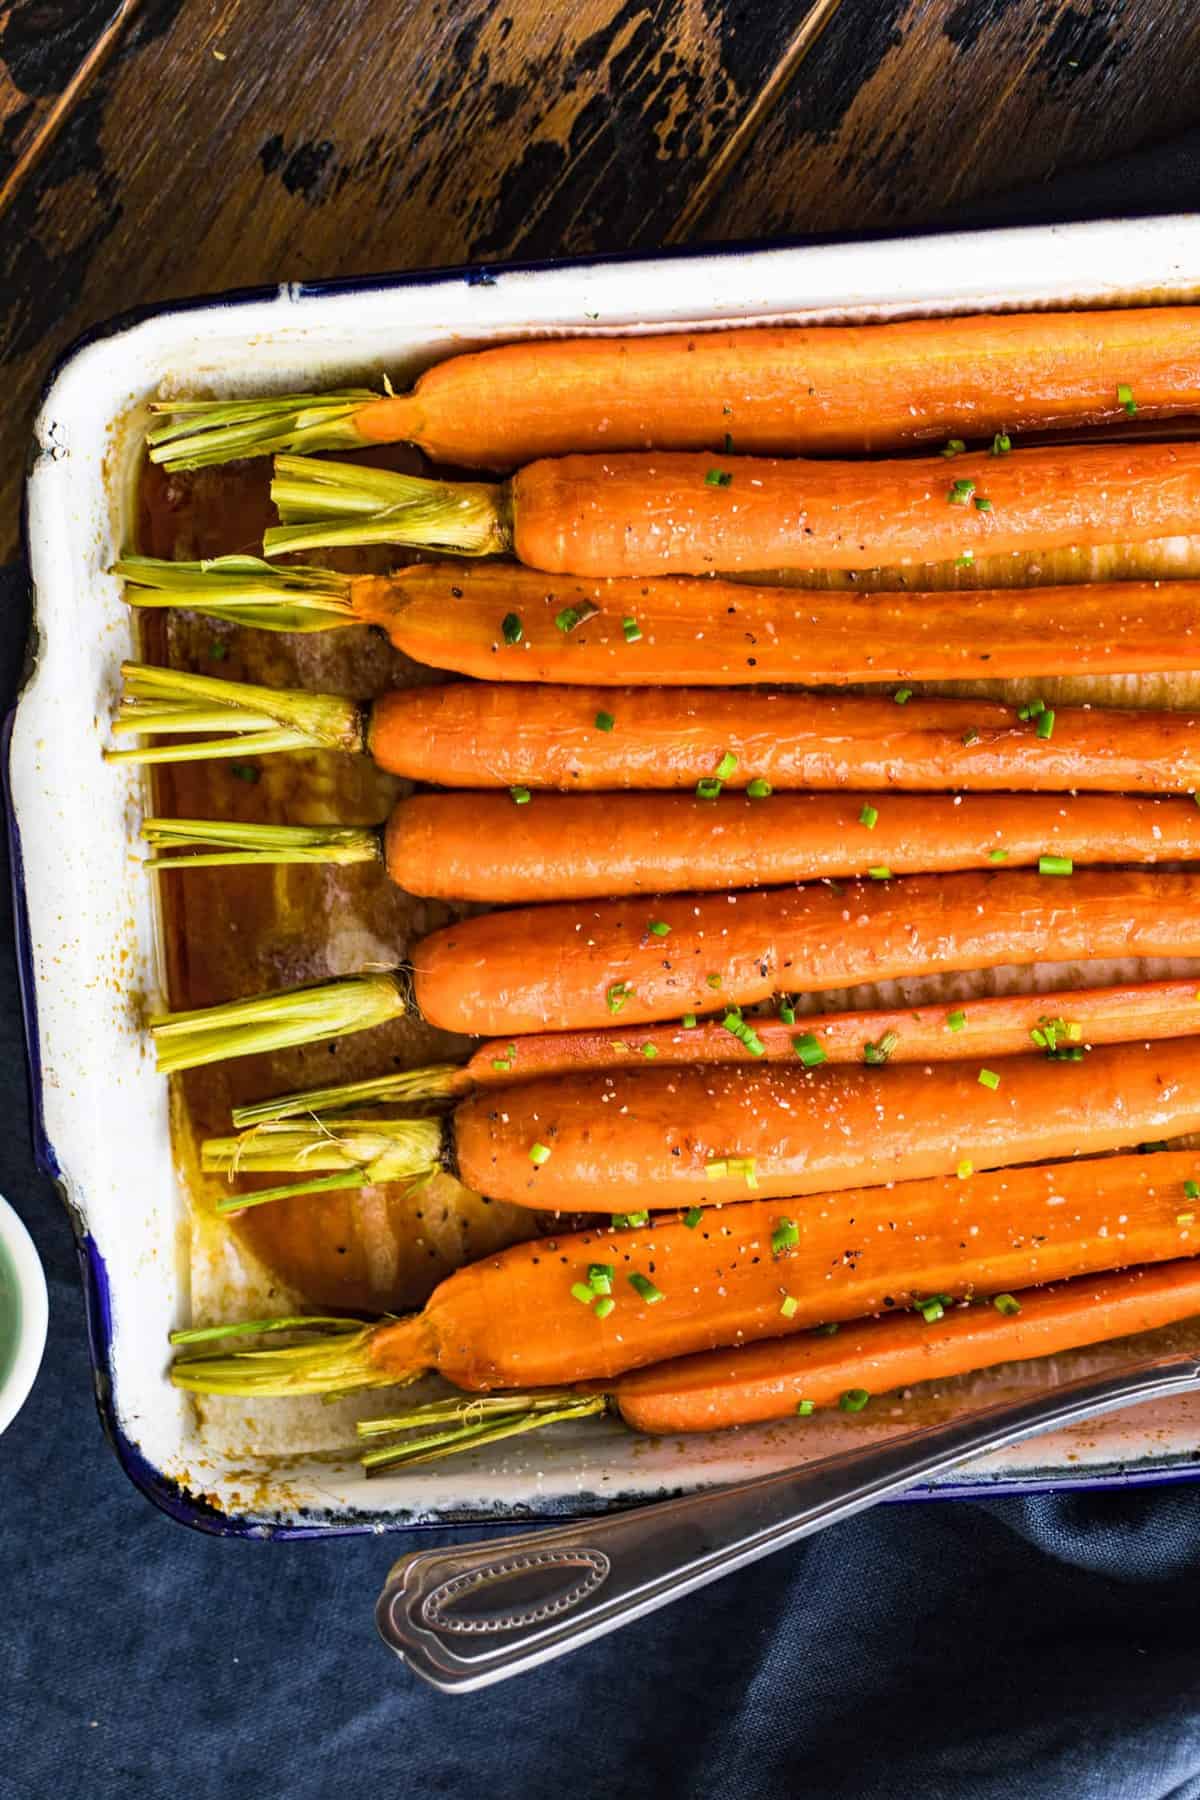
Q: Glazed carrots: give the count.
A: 10